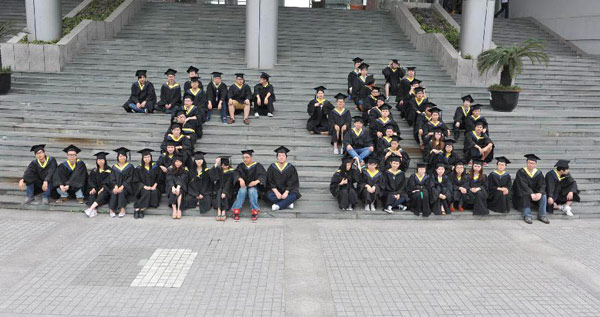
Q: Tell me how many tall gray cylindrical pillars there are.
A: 3